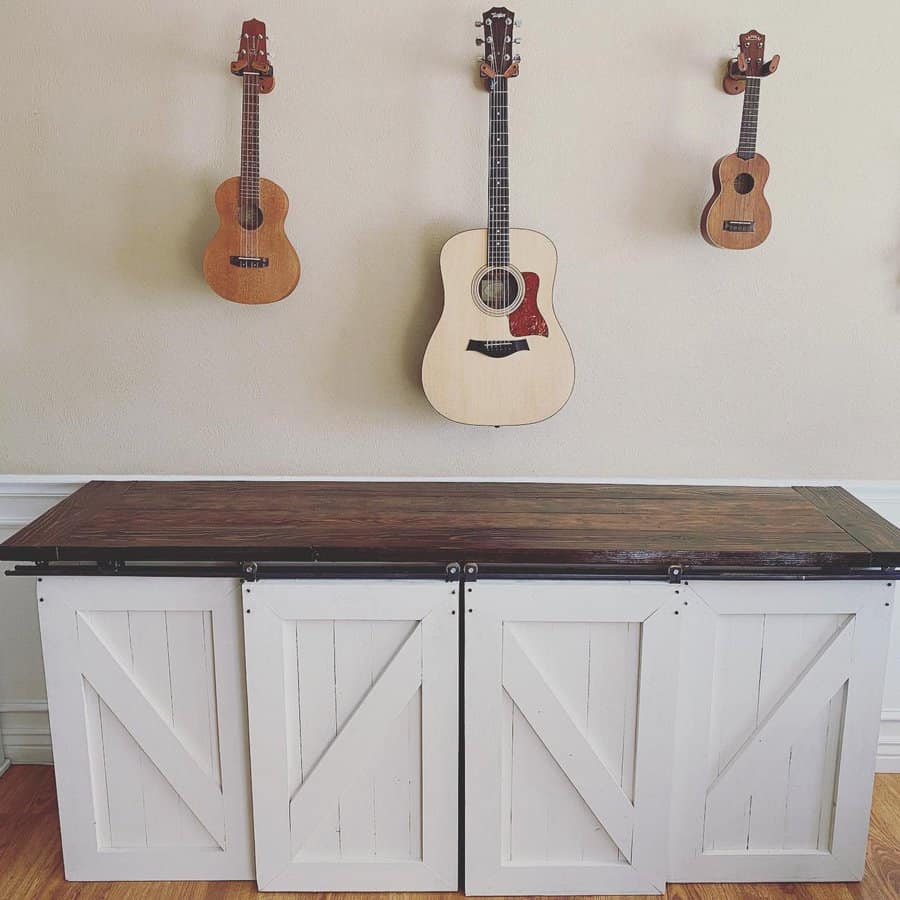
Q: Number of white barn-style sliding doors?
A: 4